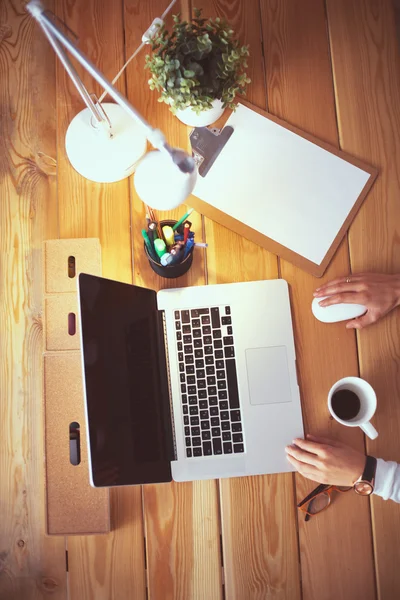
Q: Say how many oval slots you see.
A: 3